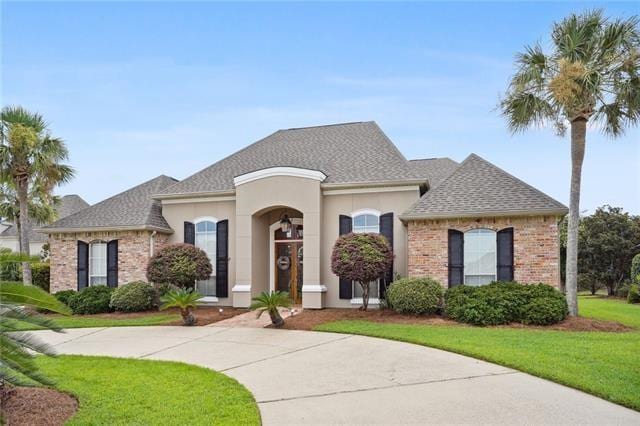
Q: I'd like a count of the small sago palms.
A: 2